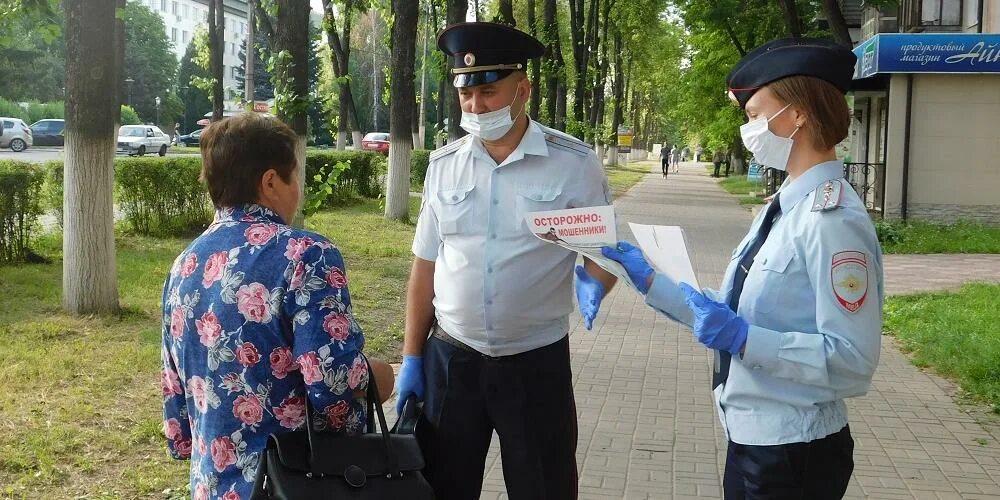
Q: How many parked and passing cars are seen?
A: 5